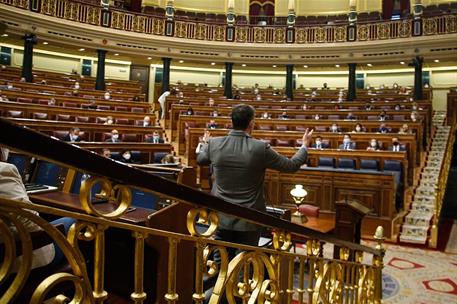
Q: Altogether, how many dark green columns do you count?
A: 7